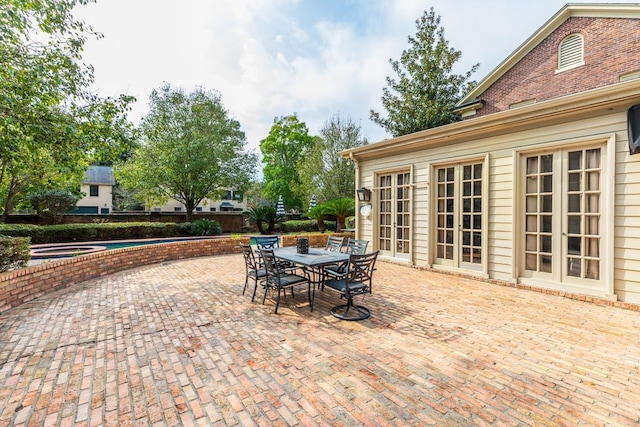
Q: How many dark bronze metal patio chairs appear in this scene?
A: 6